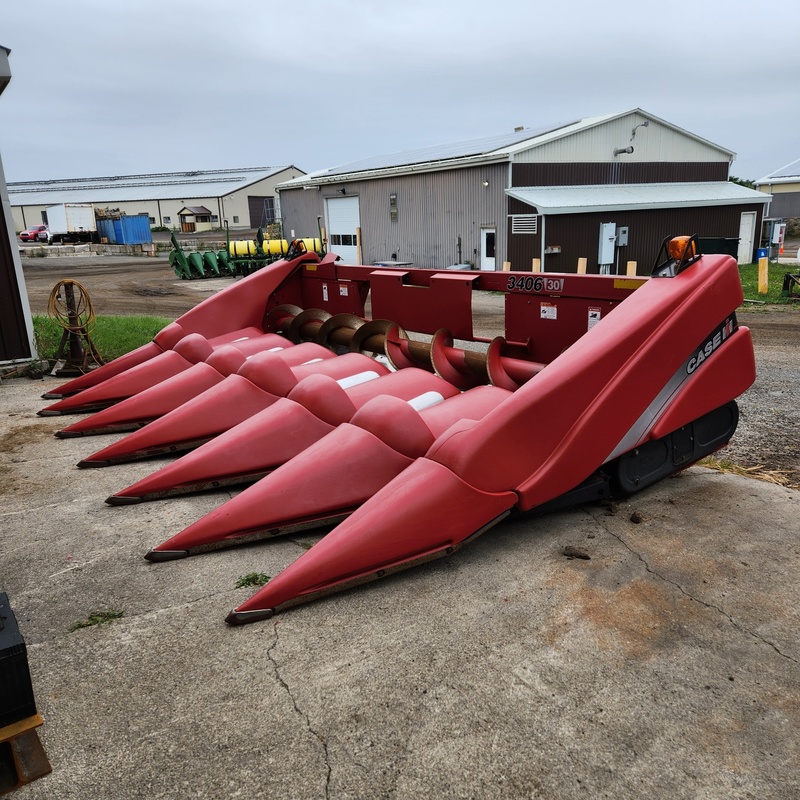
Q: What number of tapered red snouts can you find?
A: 7